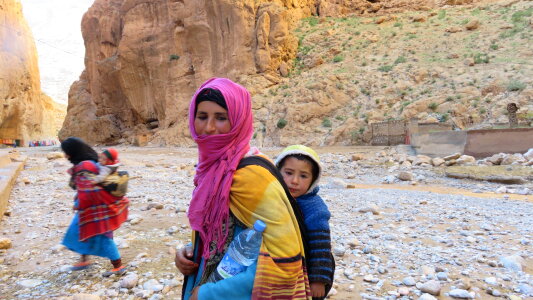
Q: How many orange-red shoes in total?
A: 2